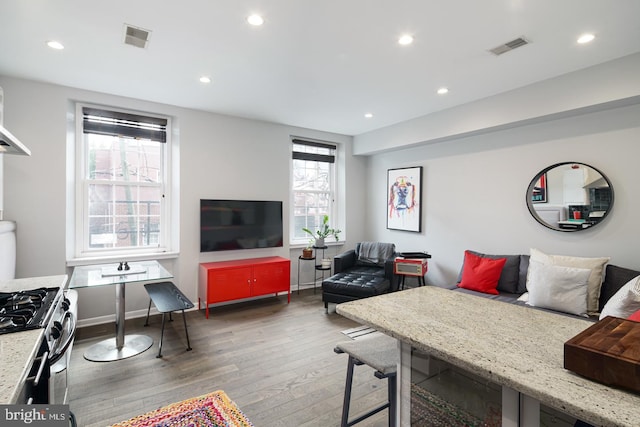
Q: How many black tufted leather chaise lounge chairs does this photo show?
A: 1